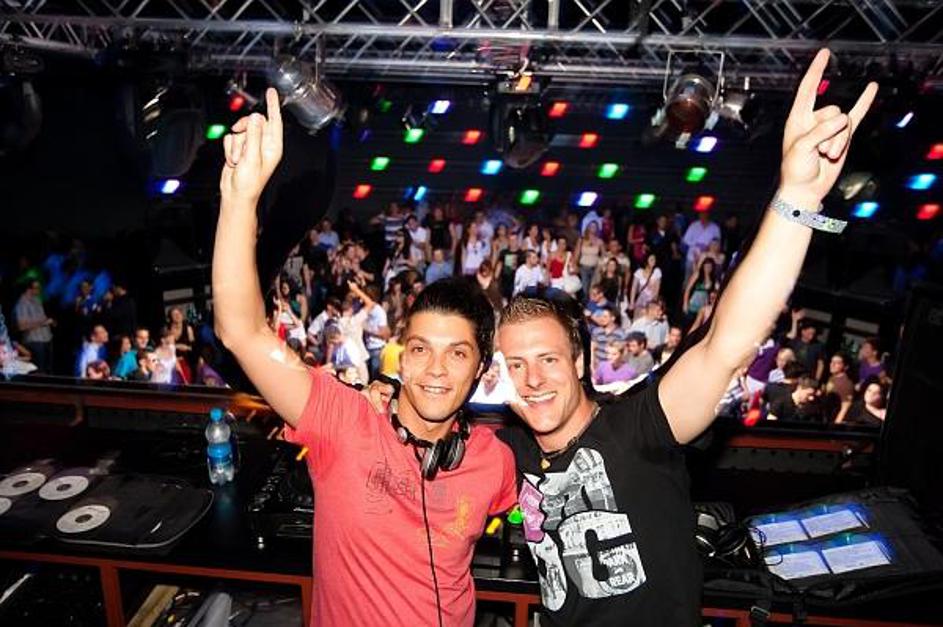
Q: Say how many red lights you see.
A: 12